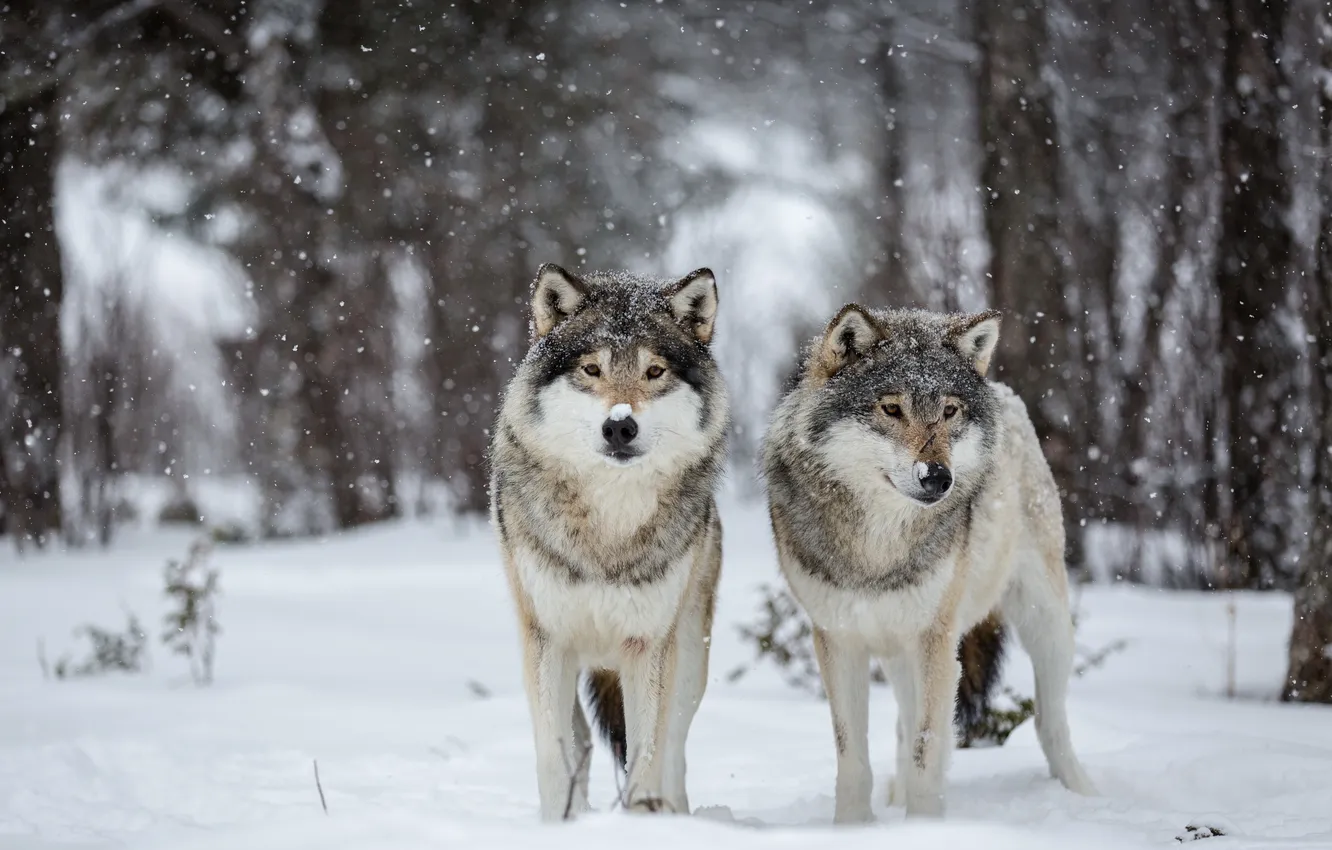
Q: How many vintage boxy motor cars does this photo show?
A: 0